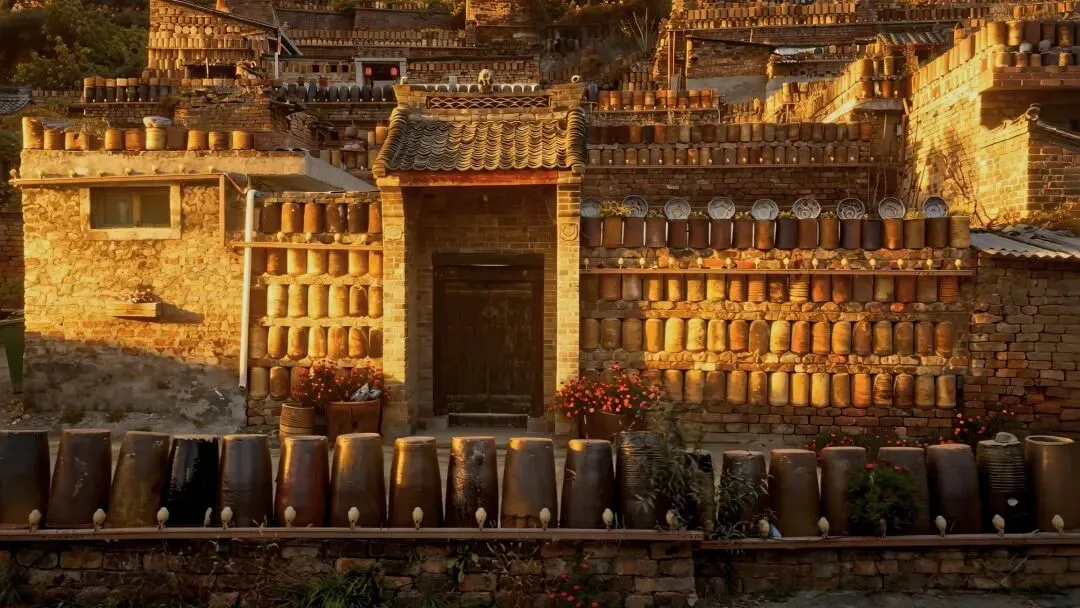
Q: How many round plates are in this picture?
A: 9